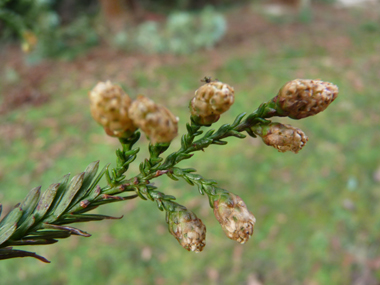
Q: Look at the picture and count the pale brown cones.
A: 7